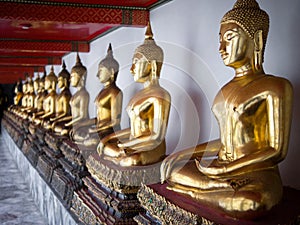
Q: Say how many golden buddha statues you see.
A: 11